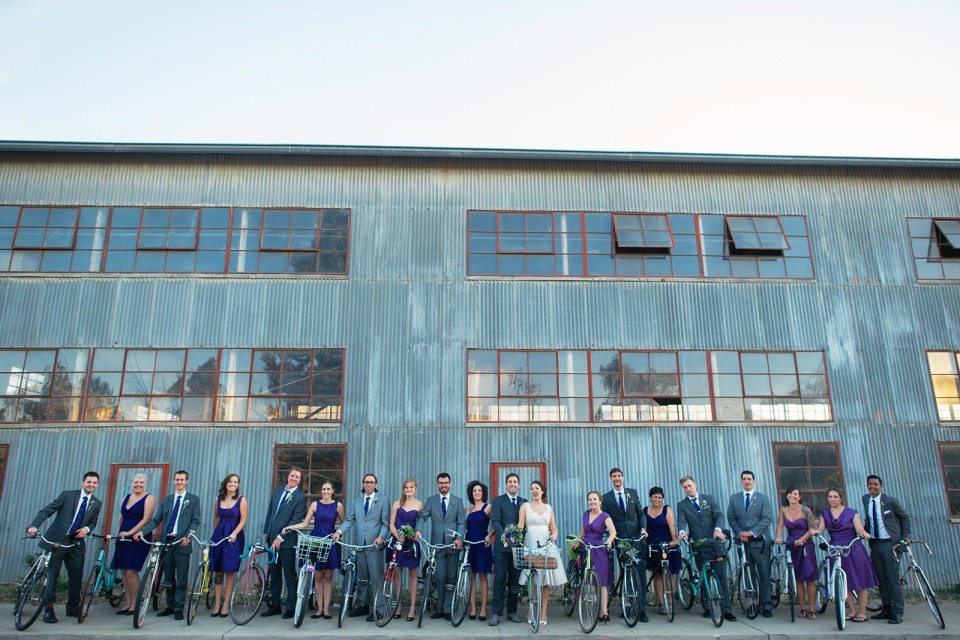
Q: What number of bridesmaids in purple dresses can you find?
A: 9